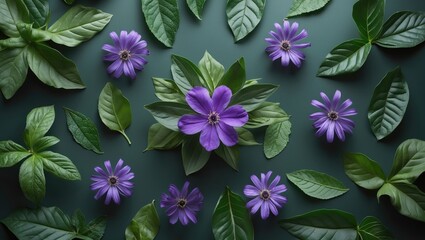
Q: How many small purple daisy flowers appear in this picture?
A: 6